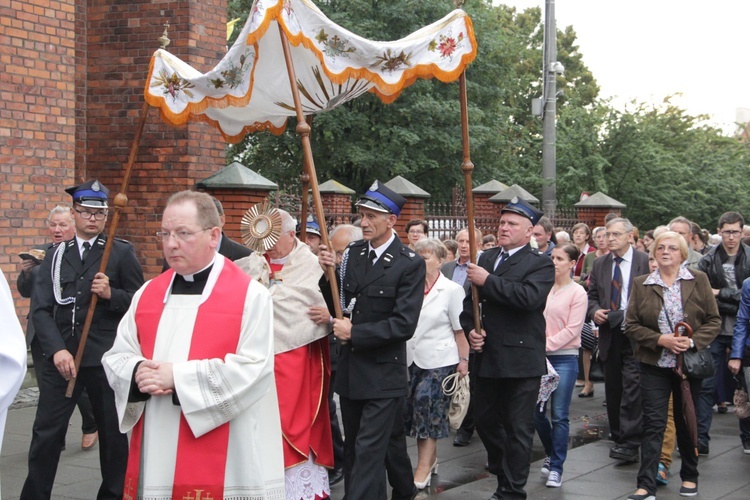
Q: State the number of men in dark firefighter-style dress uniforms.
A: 4